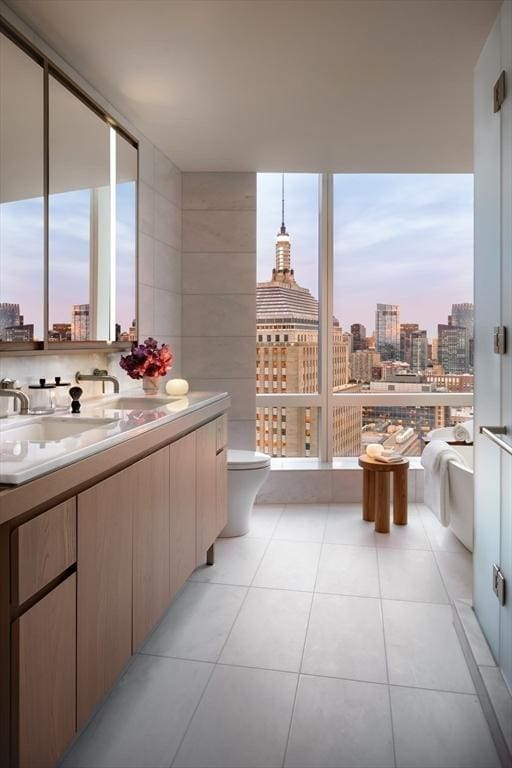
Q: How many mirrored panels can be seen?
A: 3